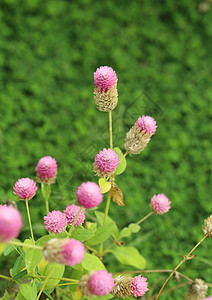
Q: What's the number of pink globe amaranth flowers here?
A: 13